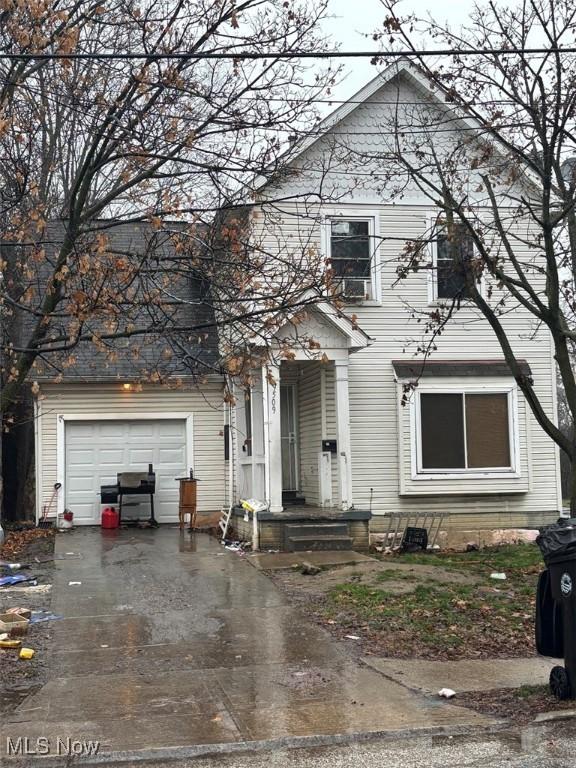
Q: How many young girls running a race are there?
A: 0